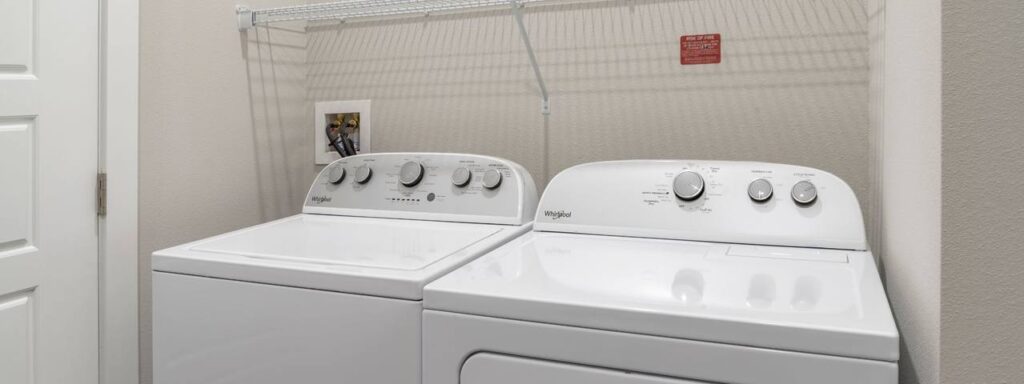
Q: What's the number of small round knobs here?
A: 6